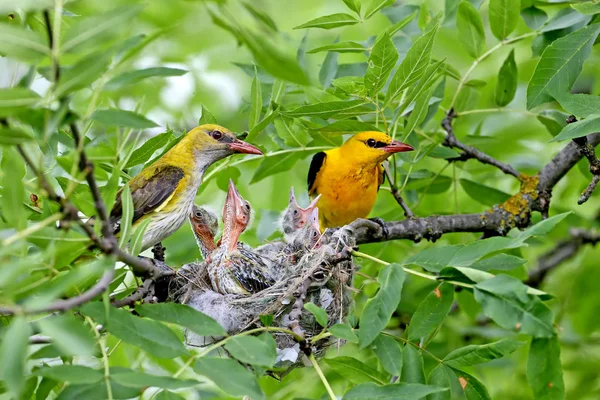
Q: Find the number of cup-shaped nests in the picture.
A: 1